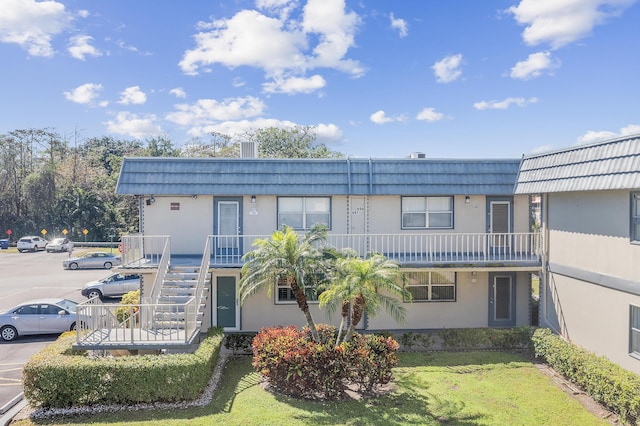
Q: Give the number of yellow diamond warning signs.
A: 3